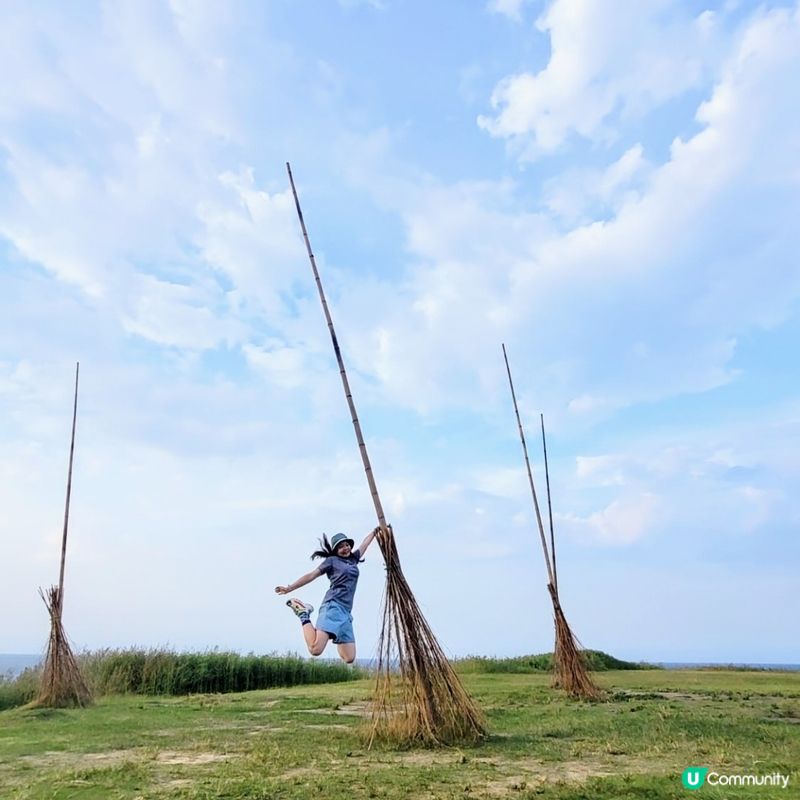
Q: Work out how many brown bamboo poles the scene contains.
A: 4